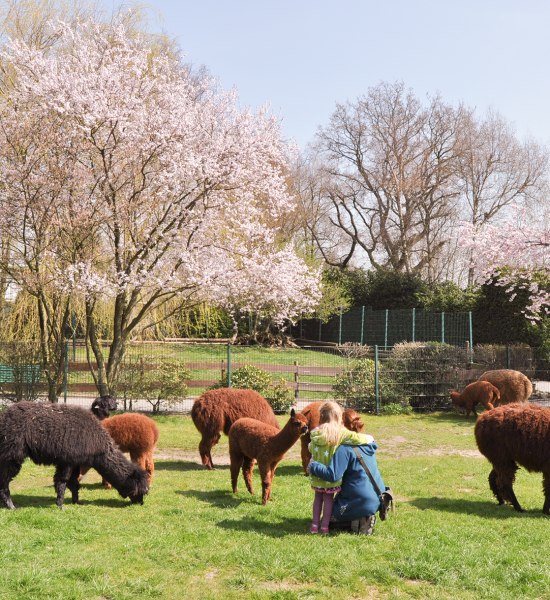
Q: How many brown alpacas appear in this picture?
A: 7